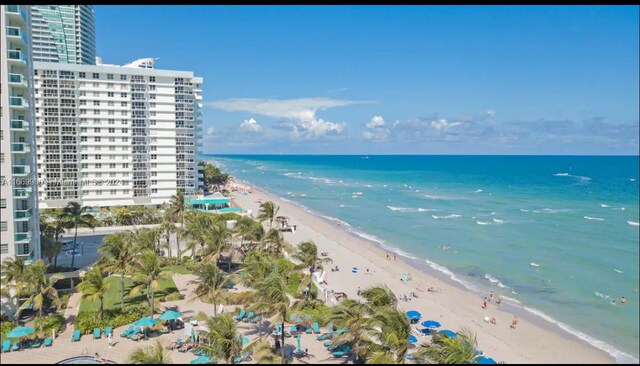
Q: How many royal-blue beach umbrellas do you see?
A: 5